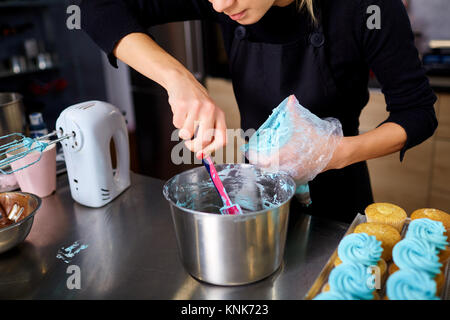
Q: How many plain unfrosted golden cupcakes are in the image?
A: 3